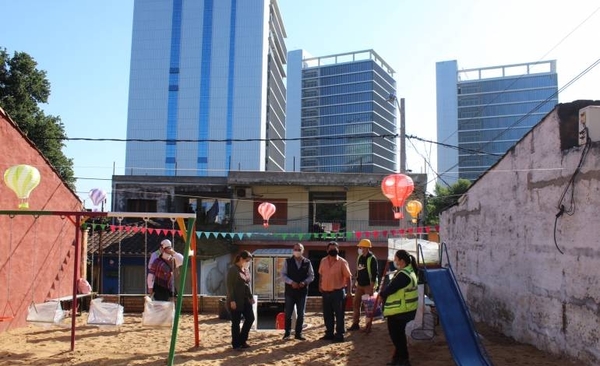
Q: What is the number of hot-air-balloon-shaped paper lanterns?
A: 5